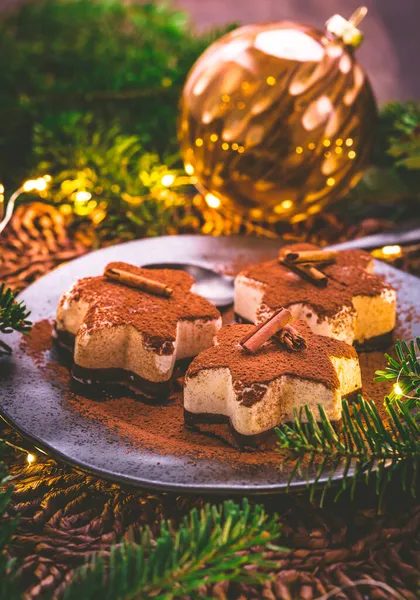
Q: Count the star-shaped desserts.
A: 3